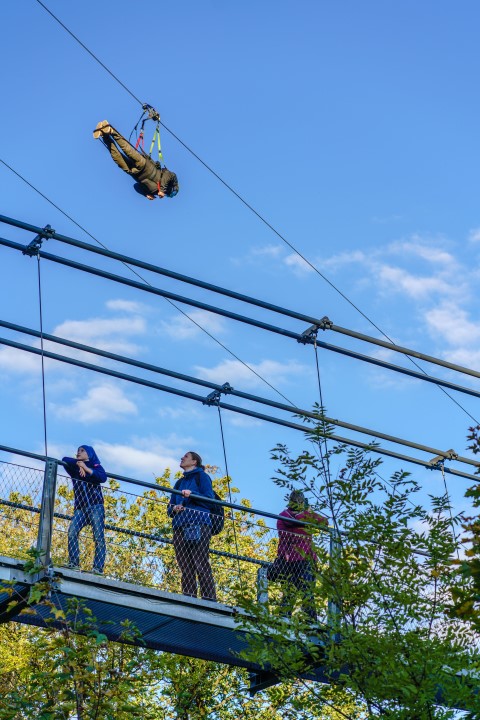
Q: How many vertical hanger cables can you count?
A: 4